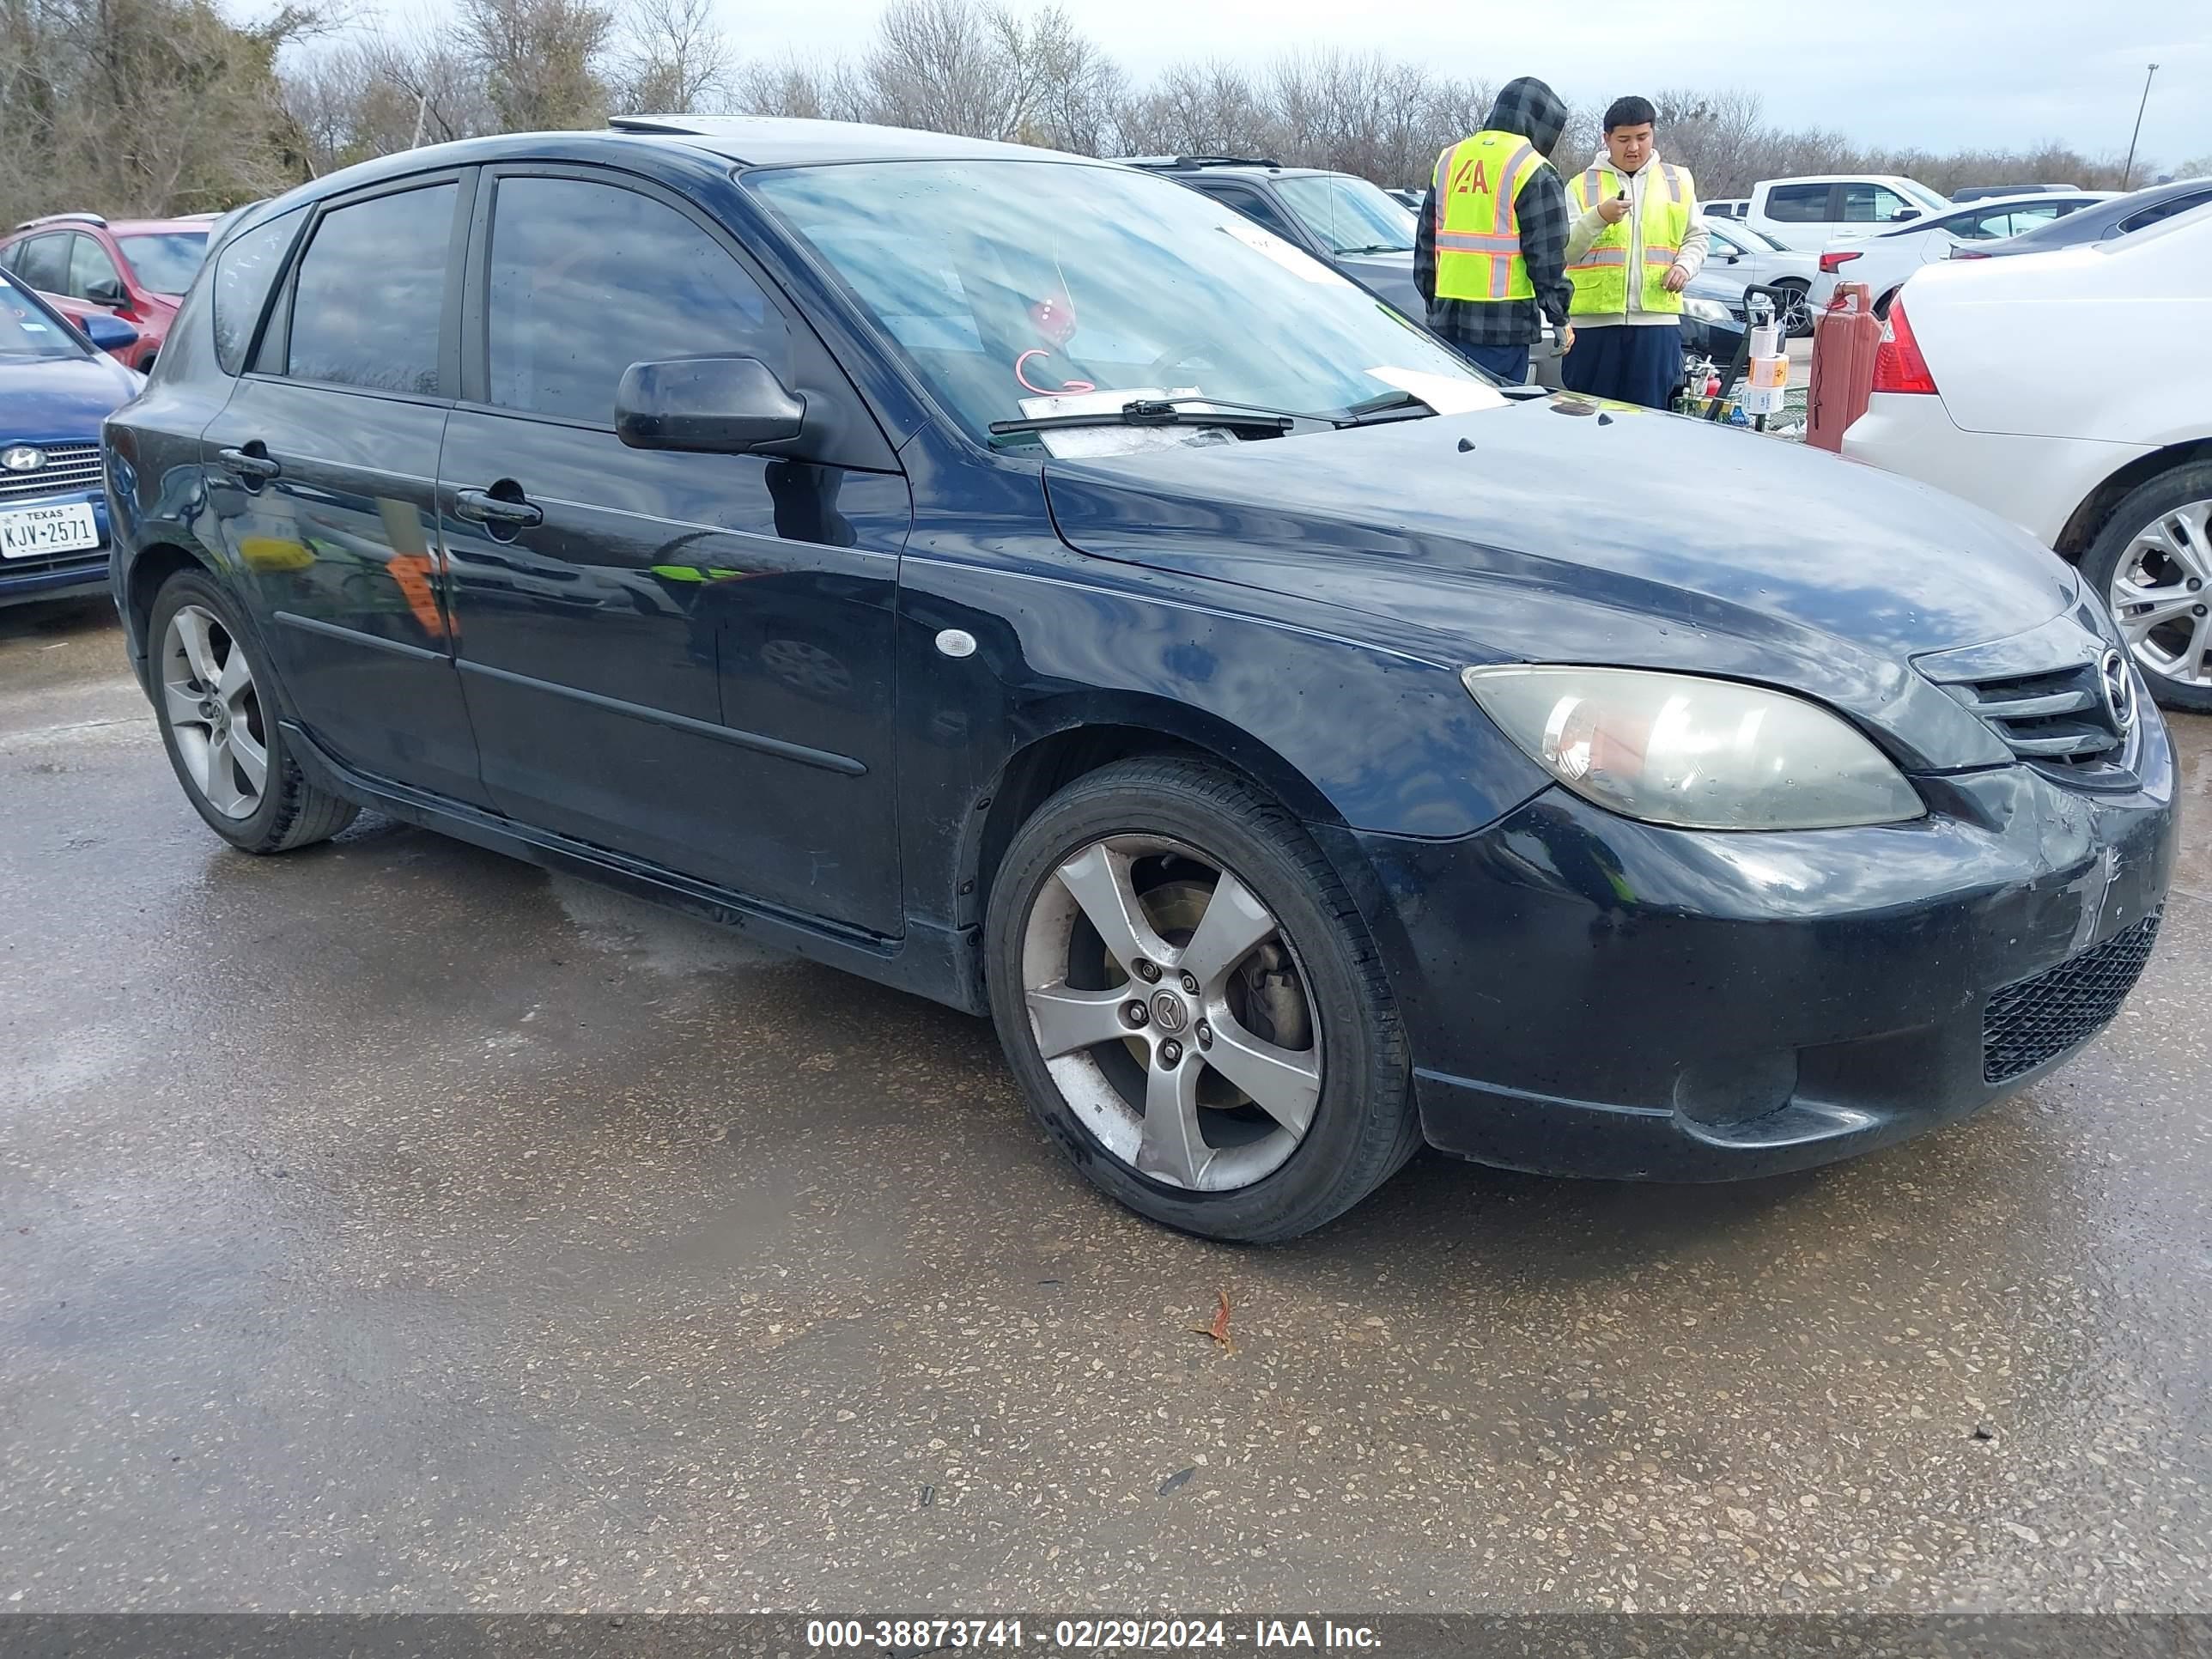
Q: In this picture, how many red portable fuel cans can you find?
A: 1